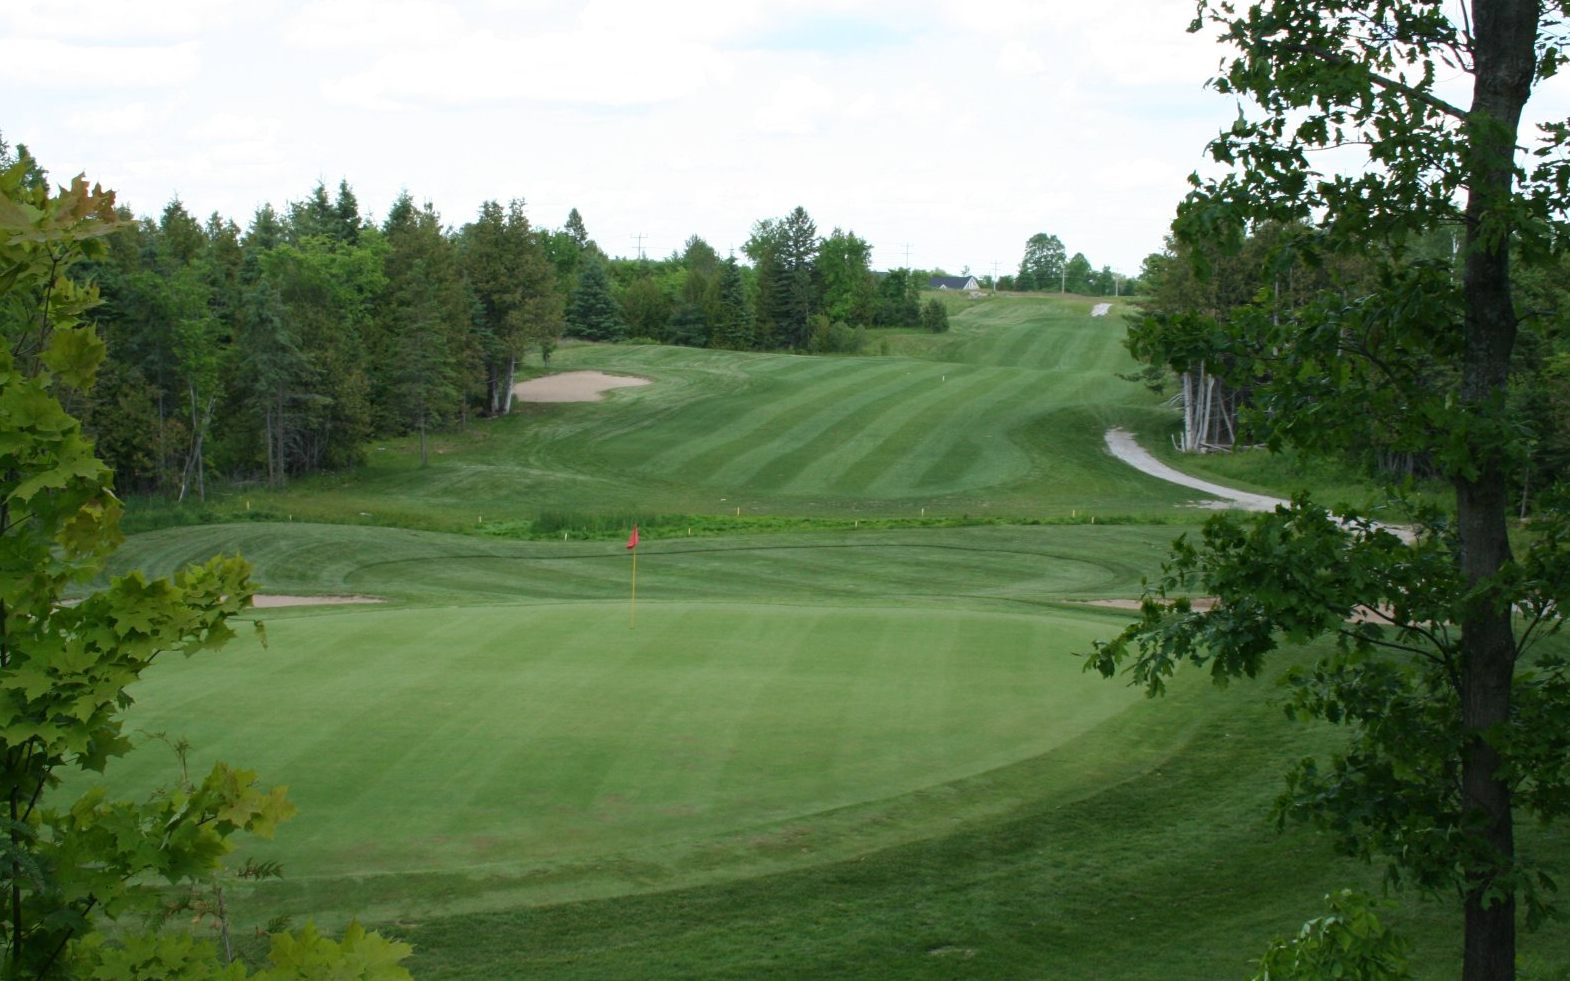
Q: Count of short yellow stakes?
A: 10